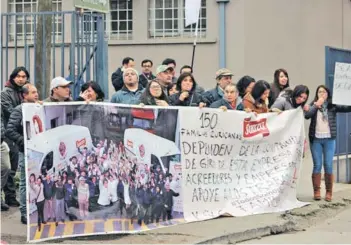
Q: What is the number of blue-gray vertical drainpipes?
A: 1